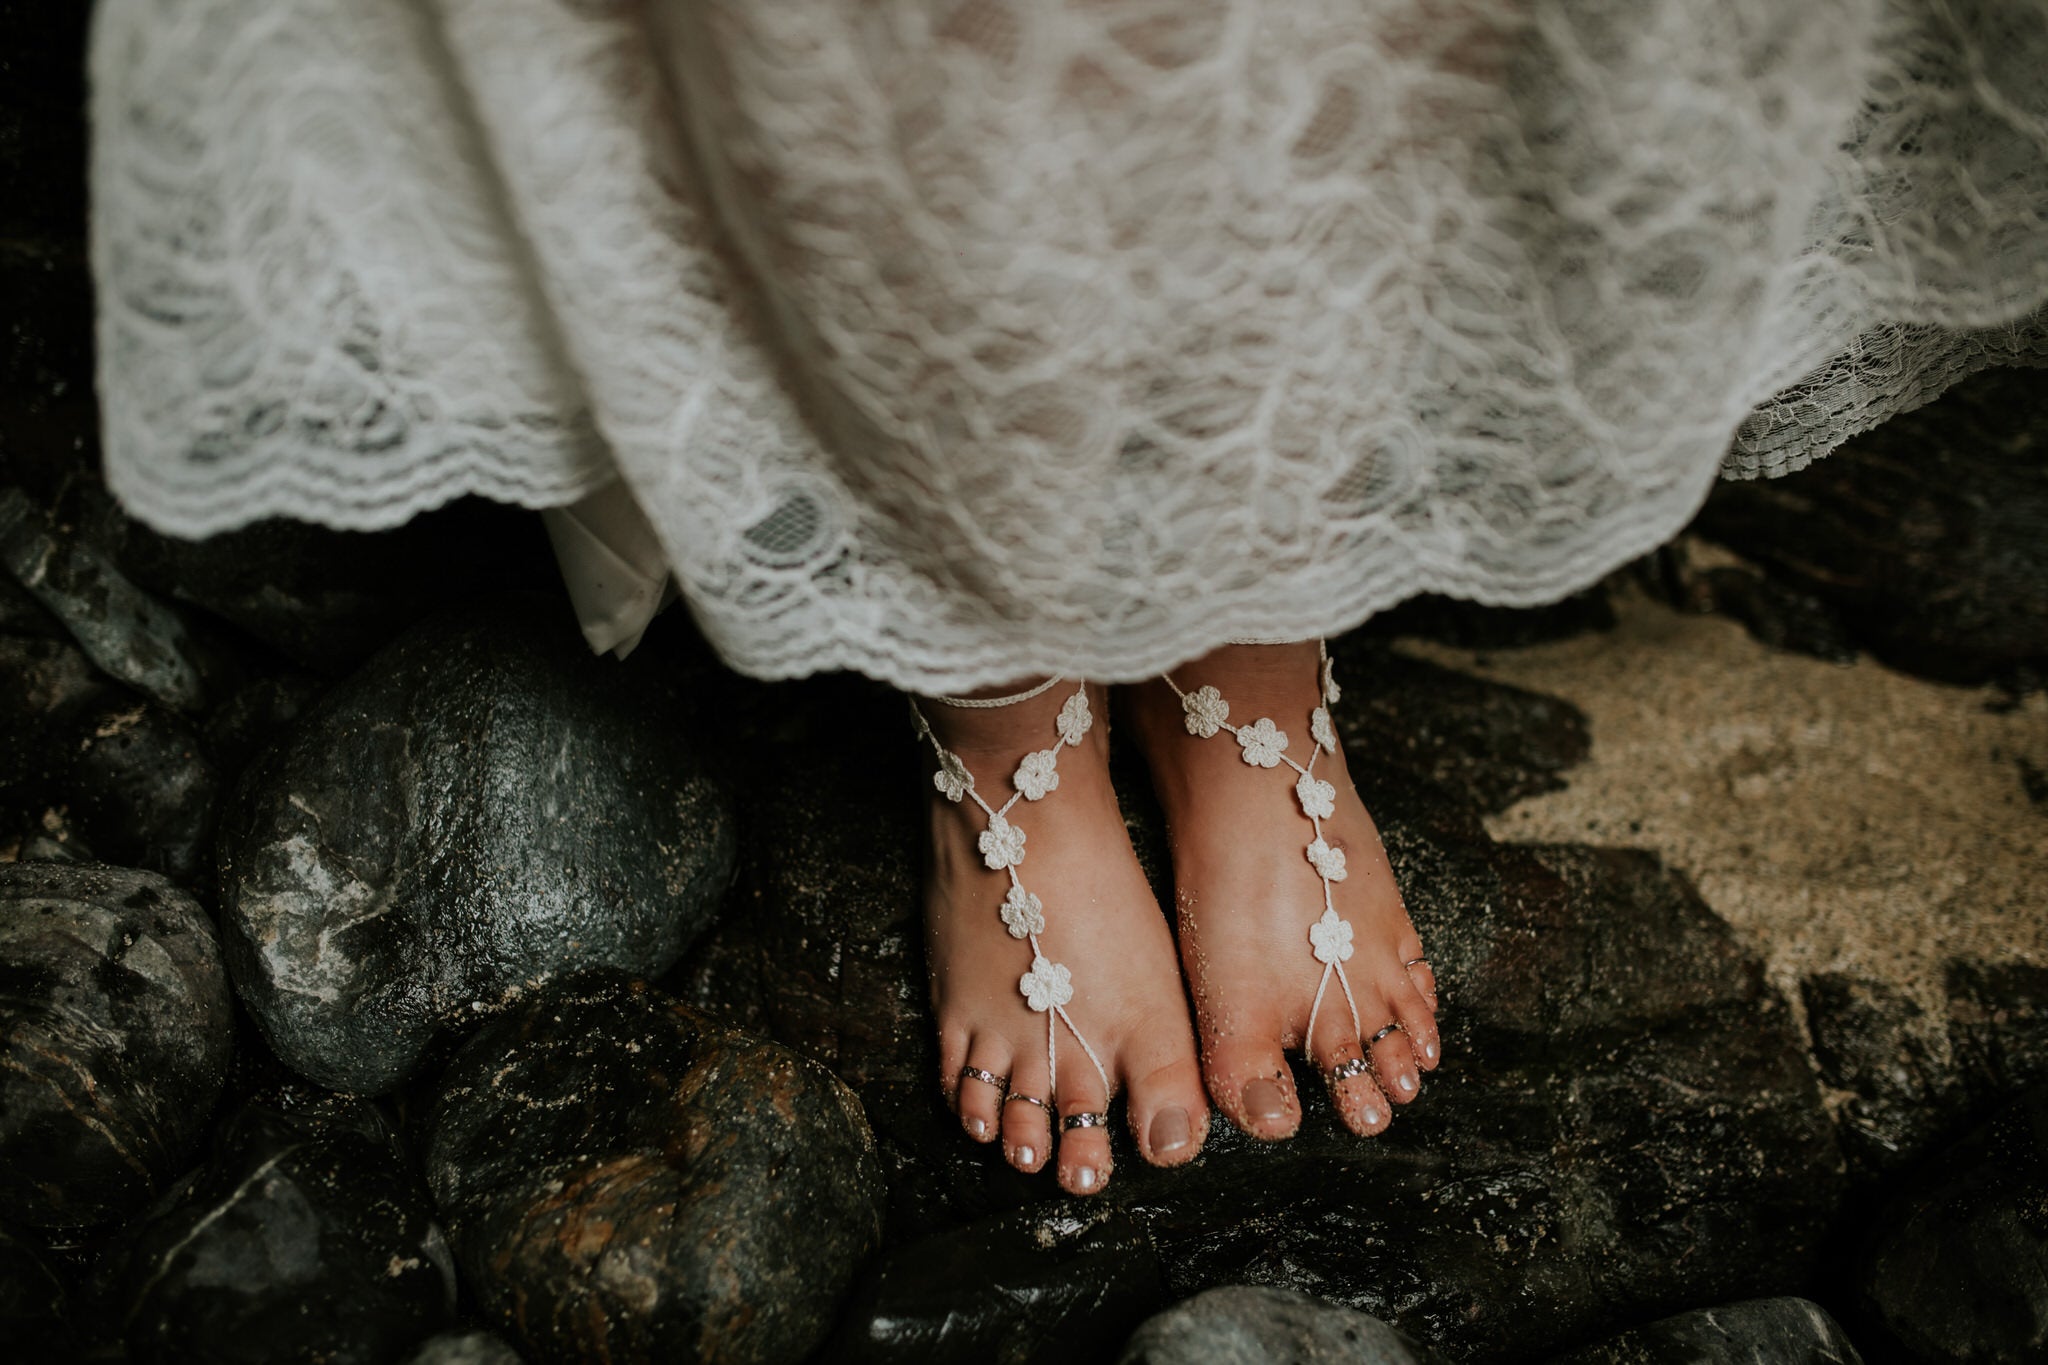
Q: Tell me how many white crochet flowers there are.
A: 14